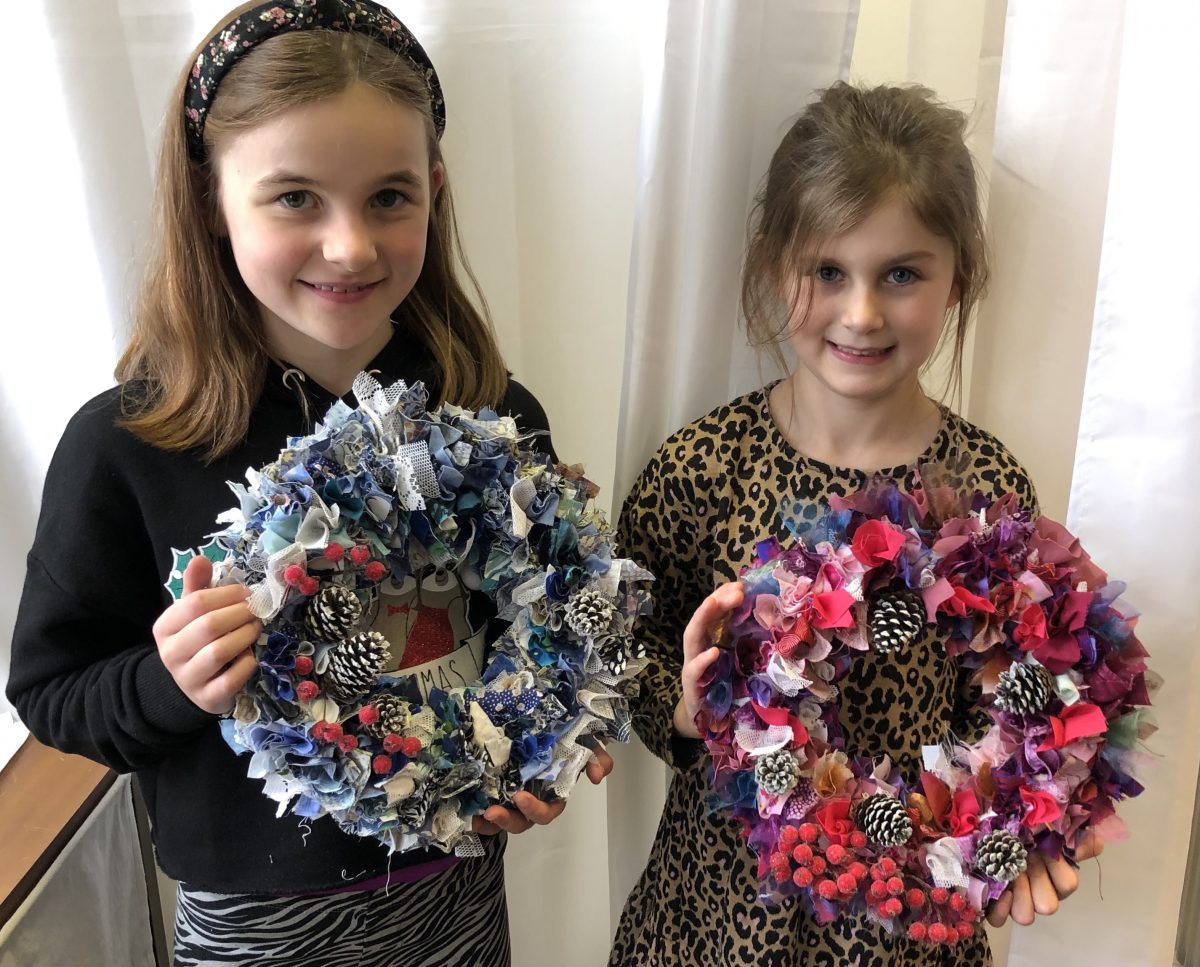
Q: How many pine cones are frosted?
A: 9